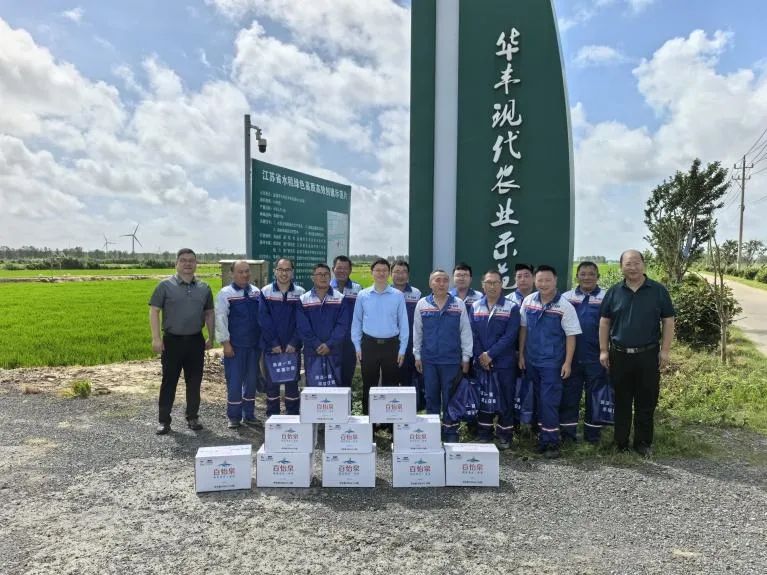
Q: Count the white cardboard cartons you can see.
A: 10